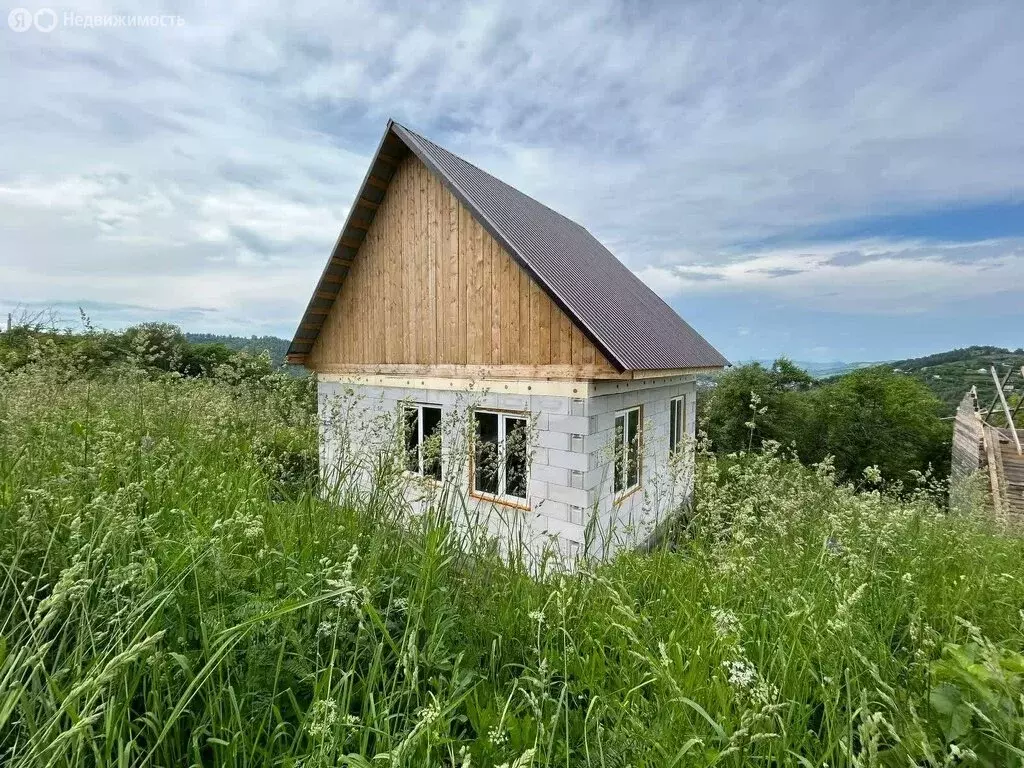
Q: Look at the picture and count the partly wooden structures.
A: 2